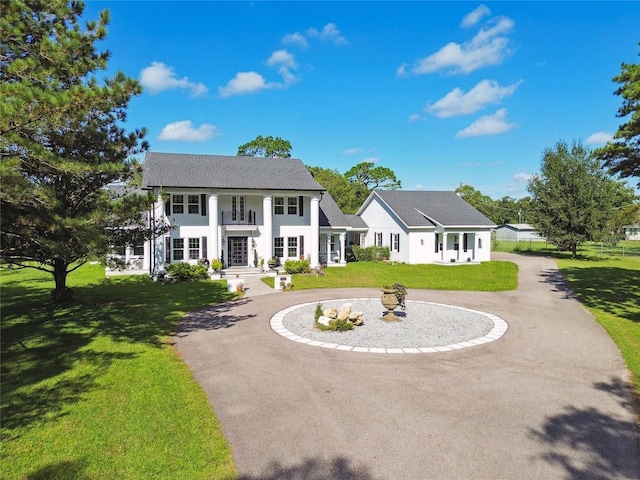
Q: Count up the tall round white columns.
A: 4